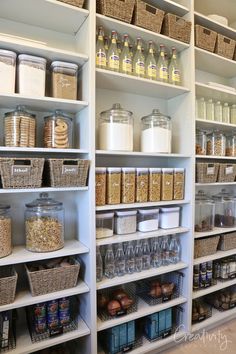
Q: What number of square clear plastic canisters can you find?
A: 14